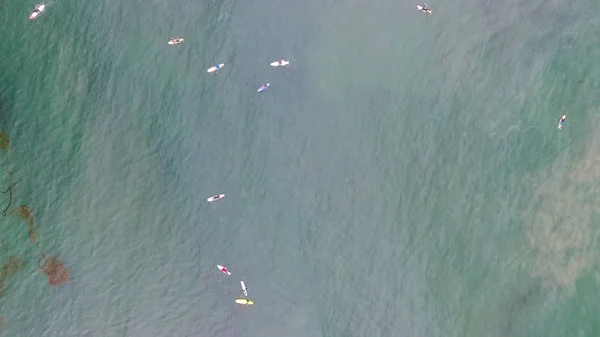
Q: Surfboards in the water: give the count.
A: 11